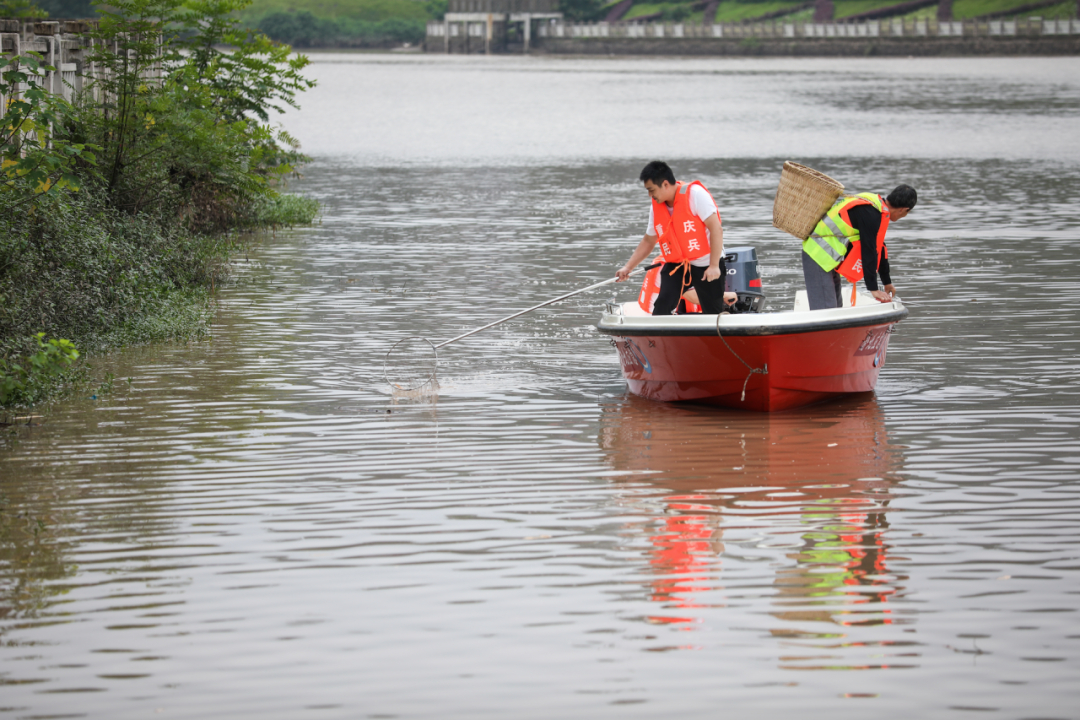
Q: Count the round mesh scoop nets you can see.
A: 1